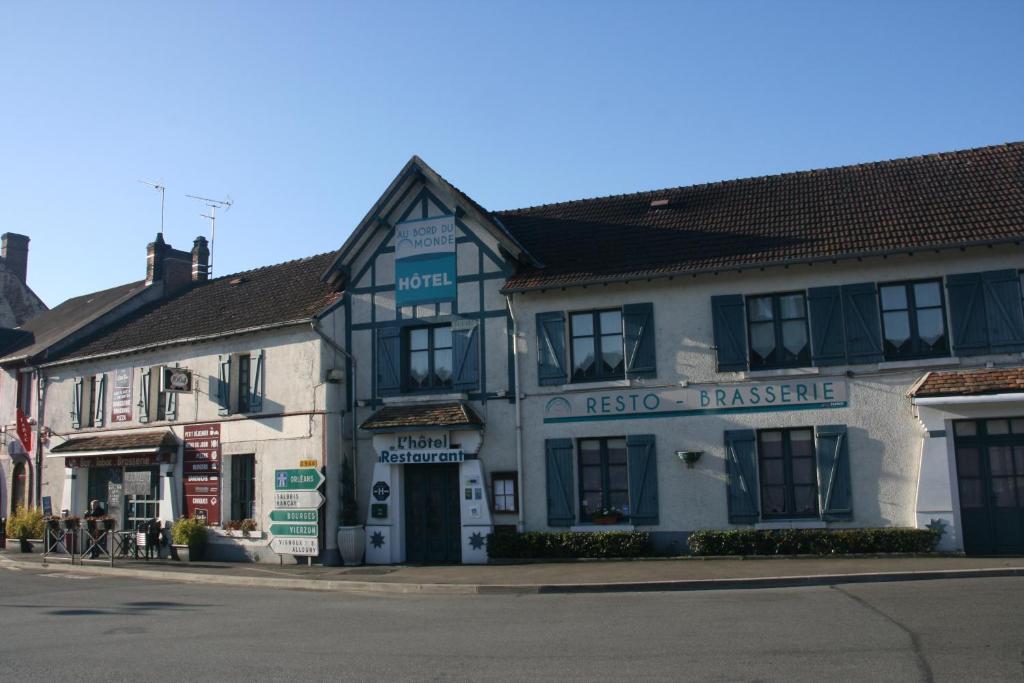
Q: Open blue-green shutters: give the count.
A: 13